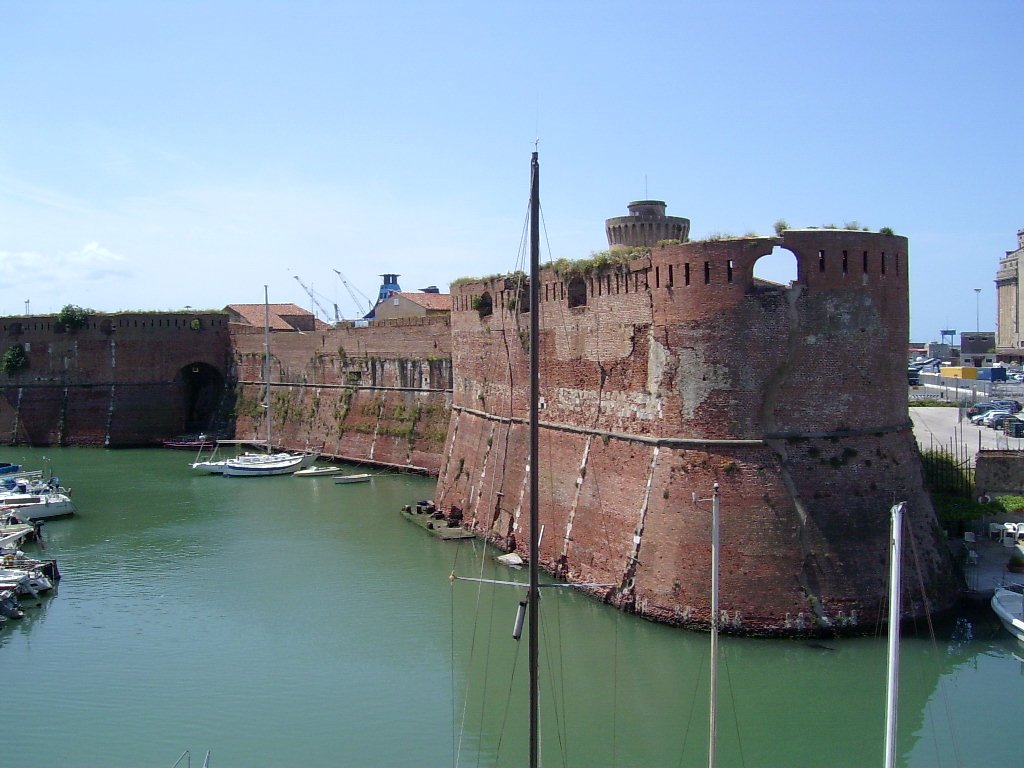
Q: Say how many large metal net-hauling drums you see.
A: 0